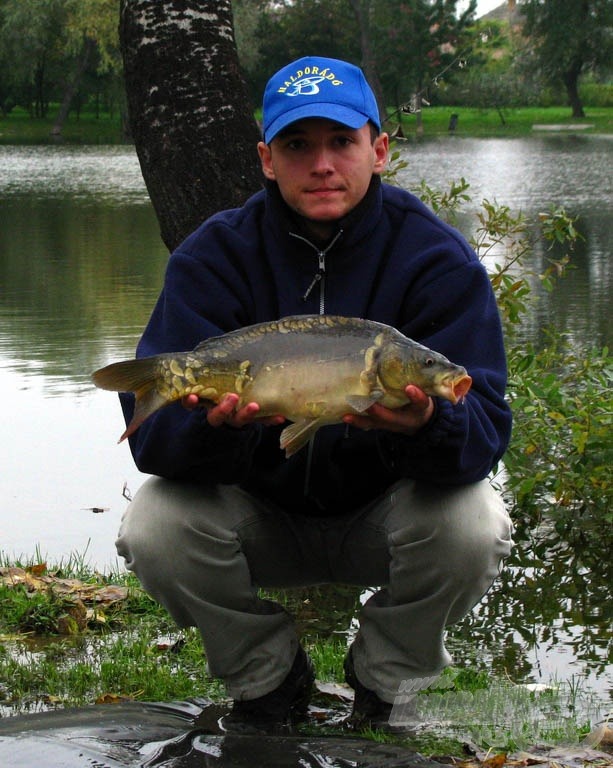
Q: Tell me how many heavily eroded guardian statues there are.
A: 0